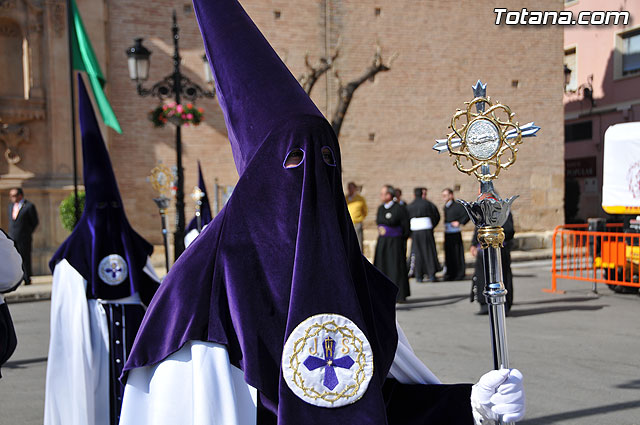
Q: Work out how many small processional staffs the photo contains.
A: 2